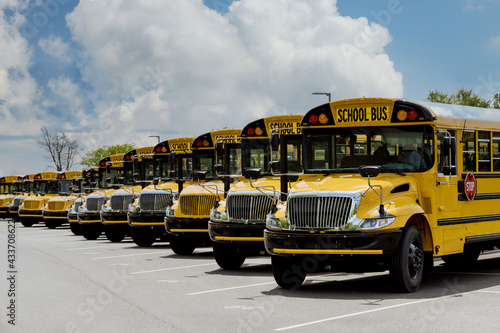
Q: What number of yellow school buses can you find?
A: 11